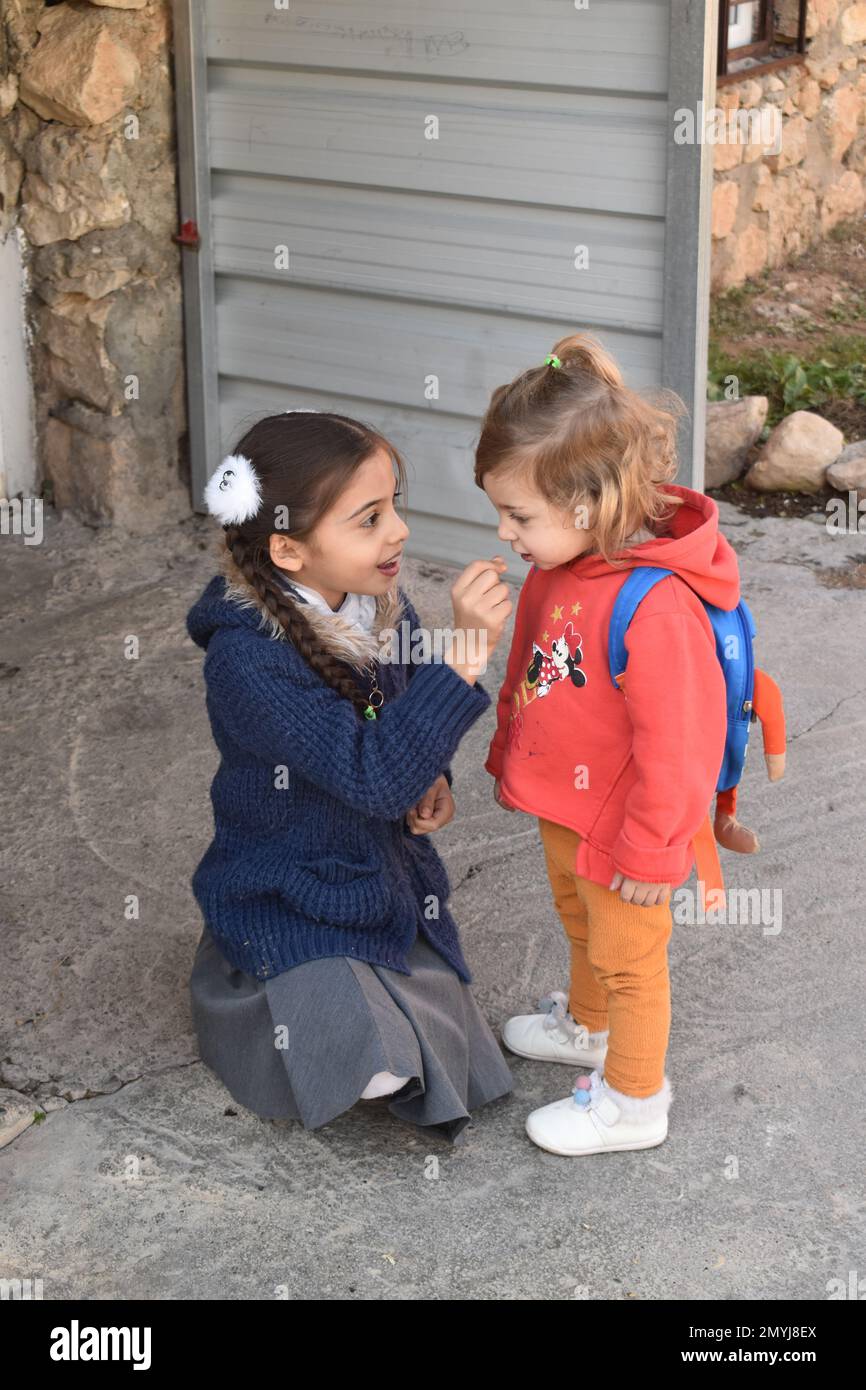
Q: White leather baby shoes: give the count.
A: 2